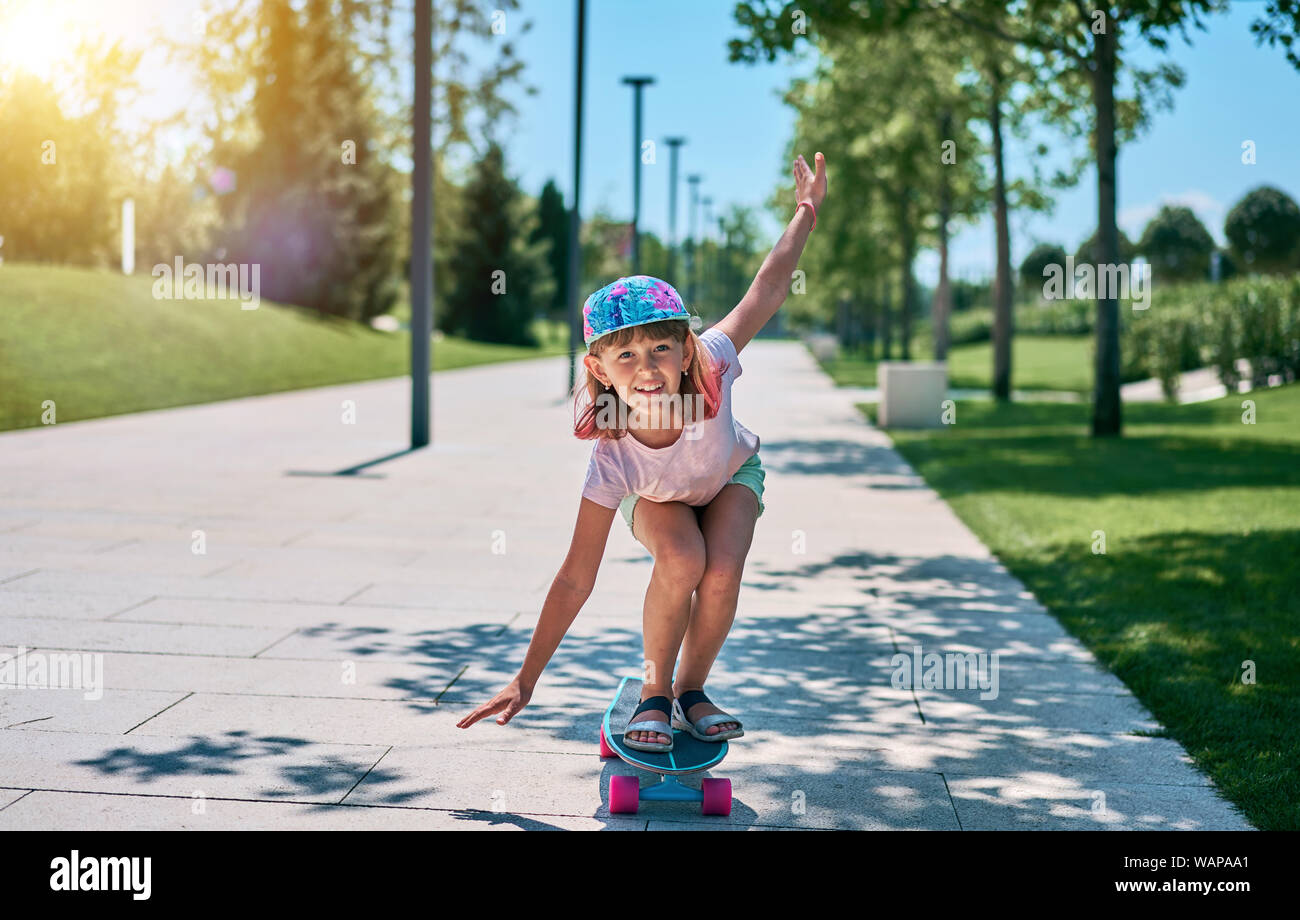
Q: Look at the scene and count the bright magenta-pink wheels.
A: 3